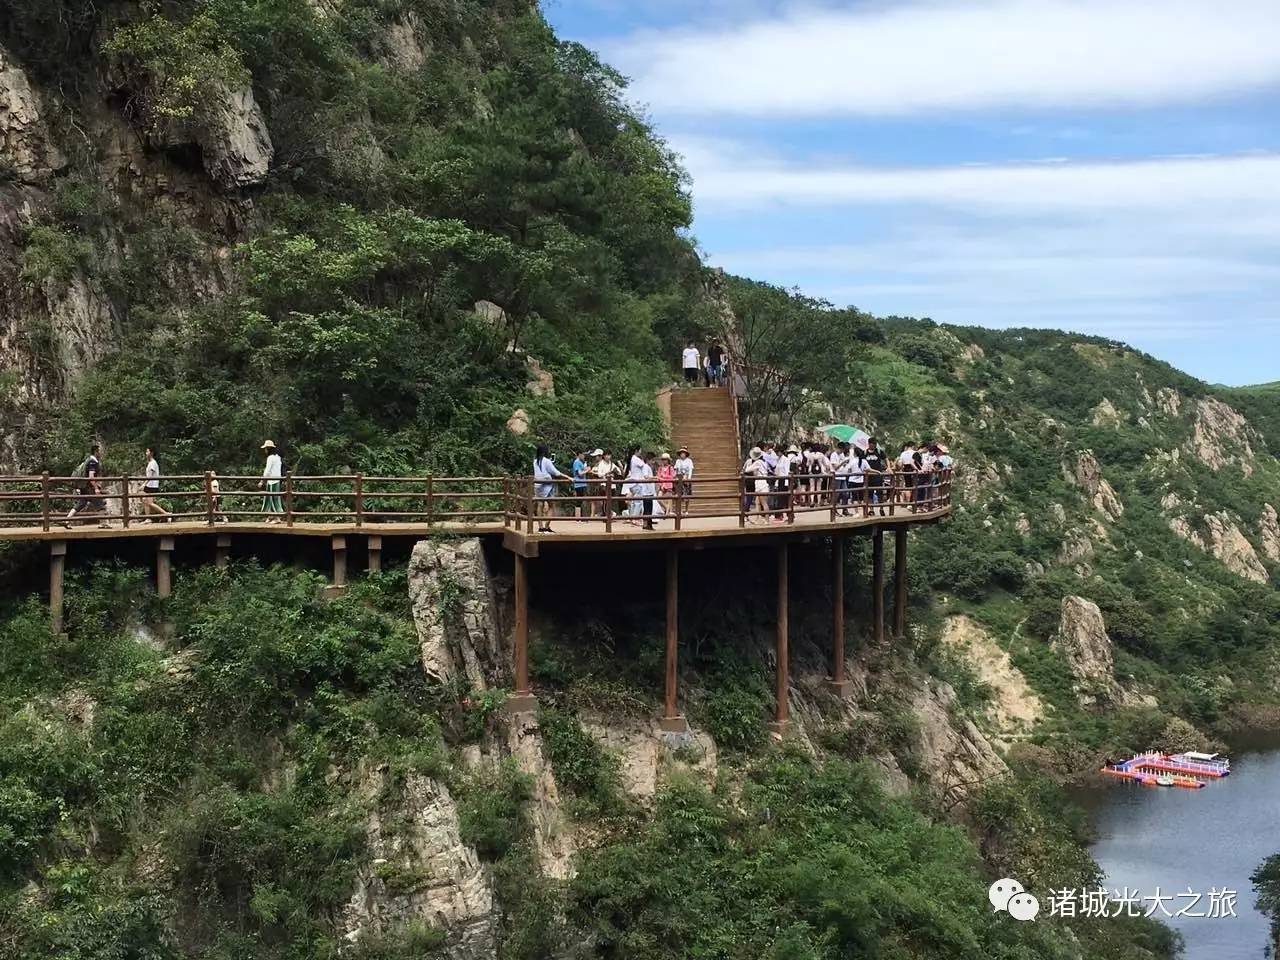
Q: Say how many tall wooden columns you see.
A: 6